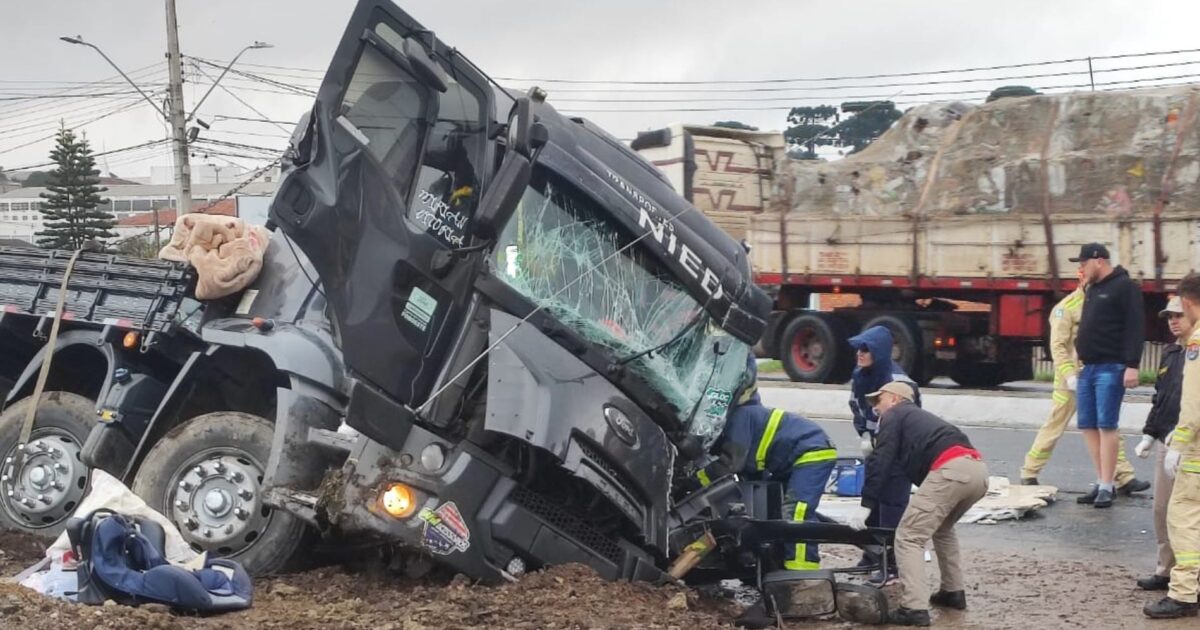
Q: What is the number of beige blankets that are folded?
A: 1